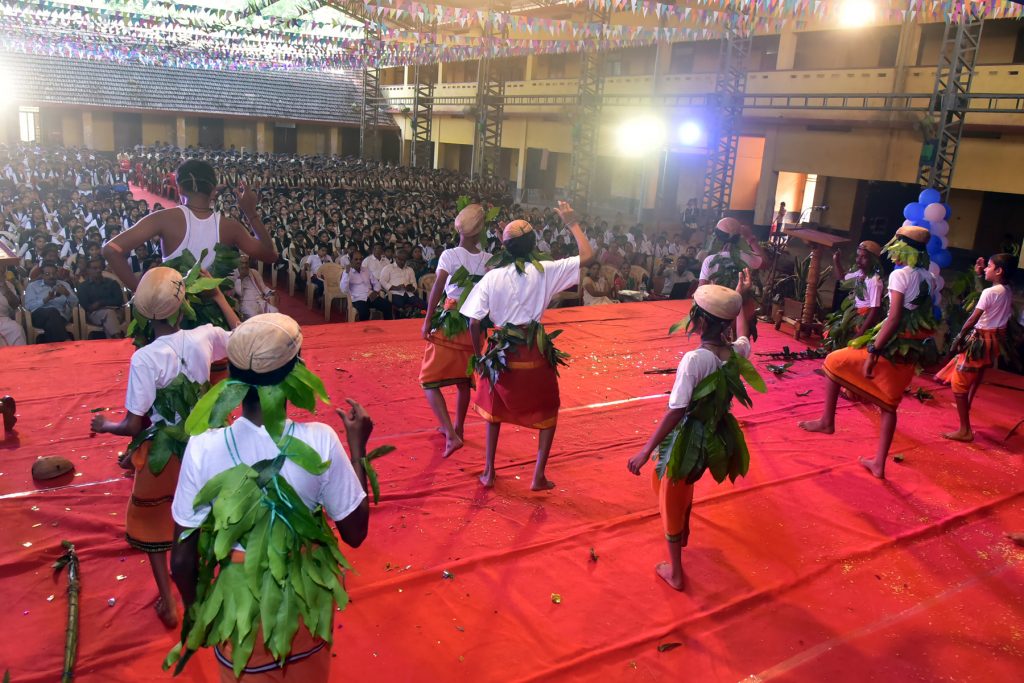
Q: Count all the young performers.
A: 10